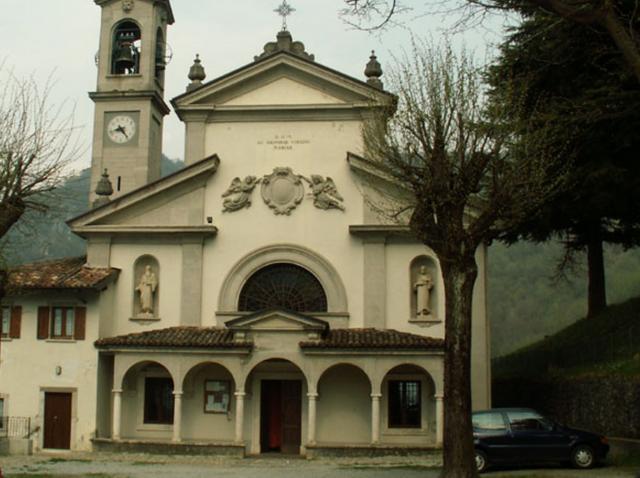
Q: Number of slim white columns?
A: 6